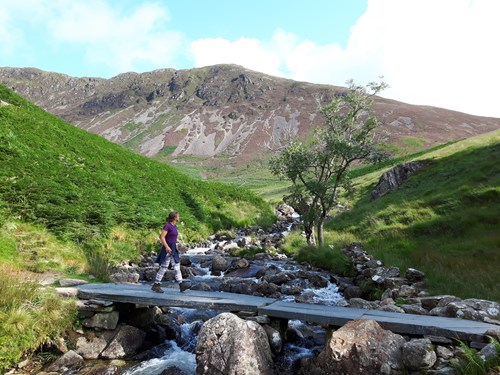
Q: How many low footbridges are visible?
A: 1